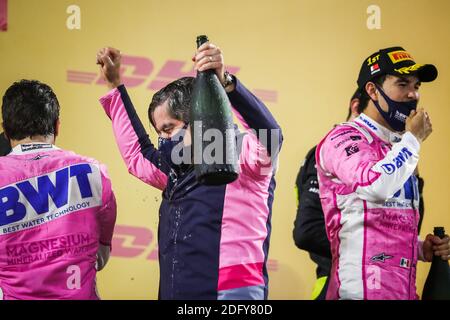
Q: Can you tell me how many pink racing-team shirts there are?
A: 3